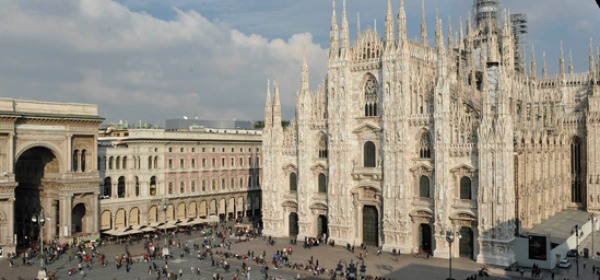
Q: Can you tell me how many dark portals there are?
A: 5